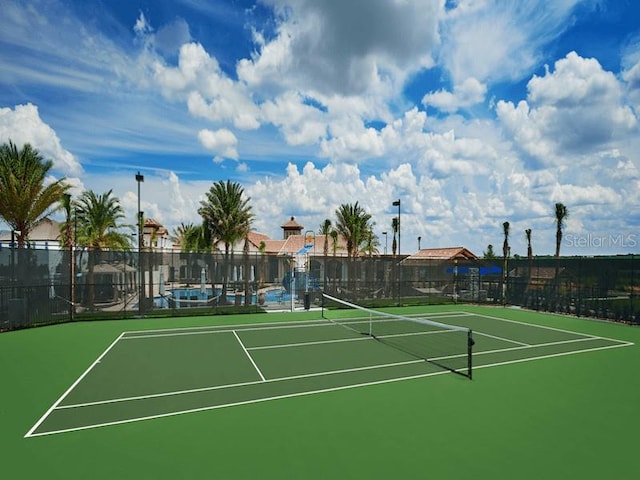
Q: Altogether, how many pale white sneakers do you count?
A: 0